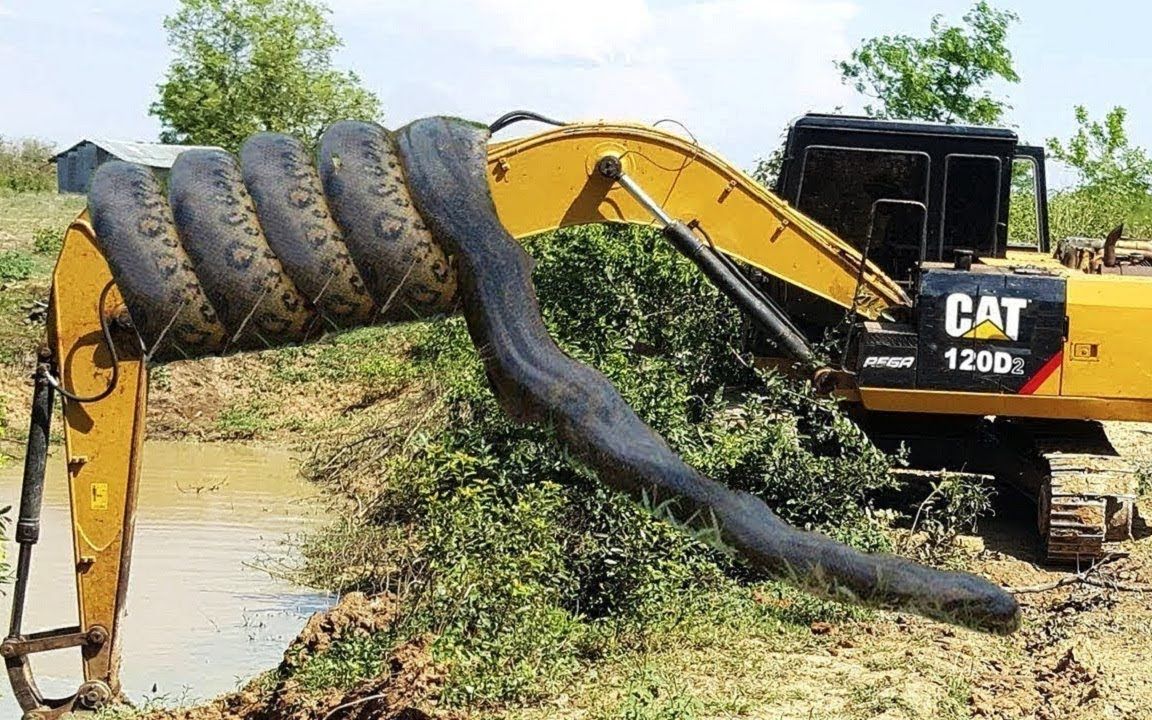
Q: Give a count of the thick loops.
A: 4